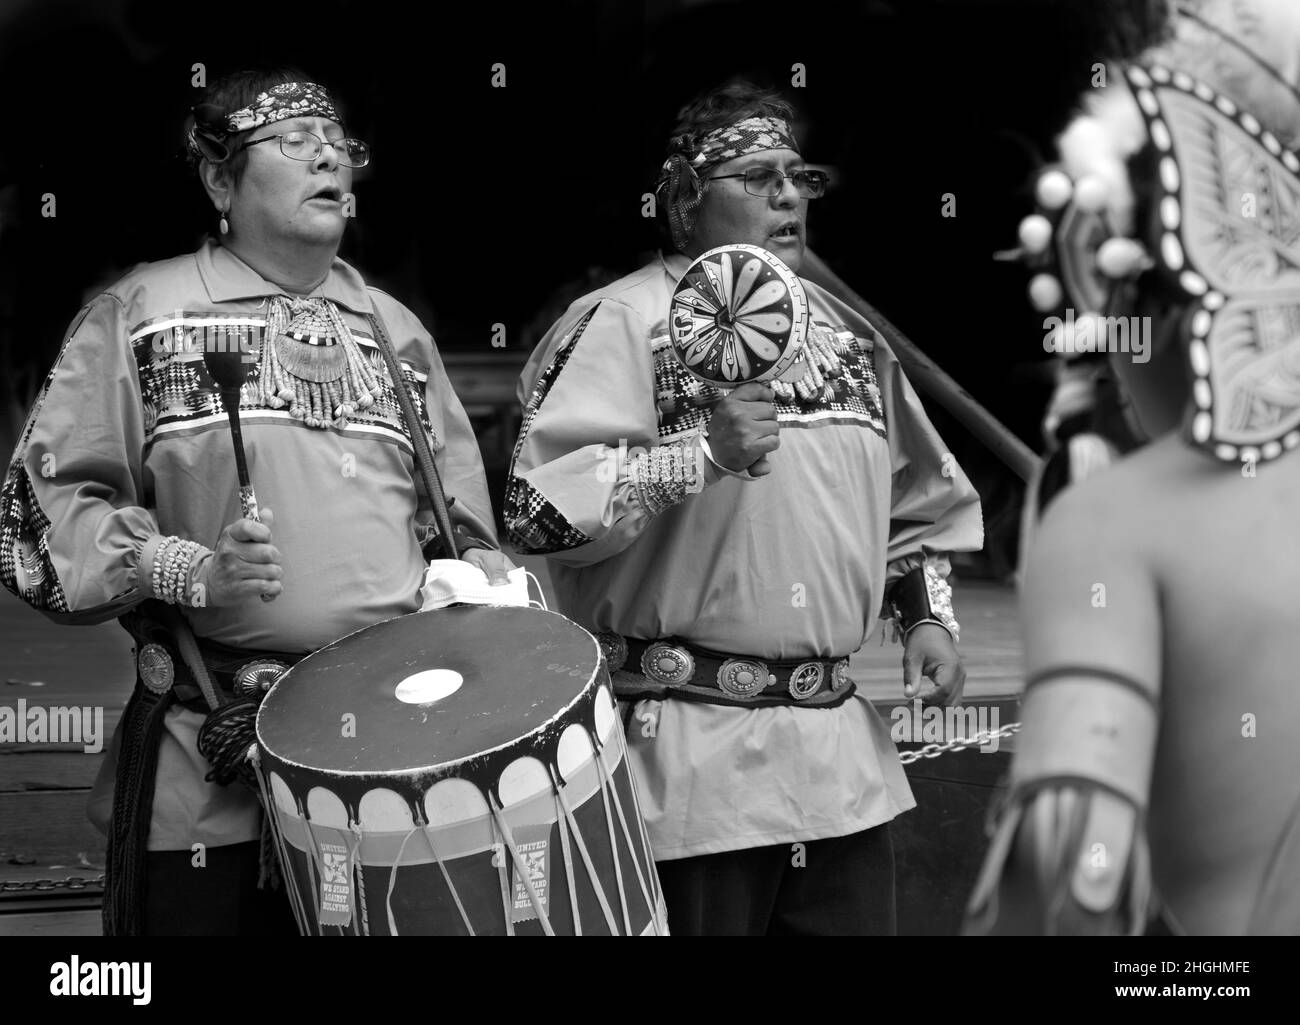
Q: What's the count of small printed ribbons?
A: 2